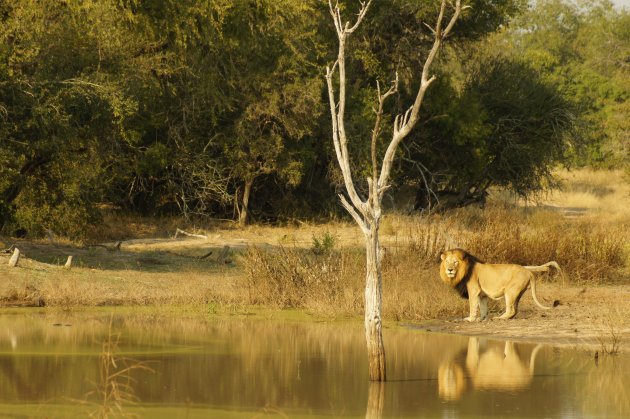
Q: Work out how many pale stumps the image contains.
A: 2